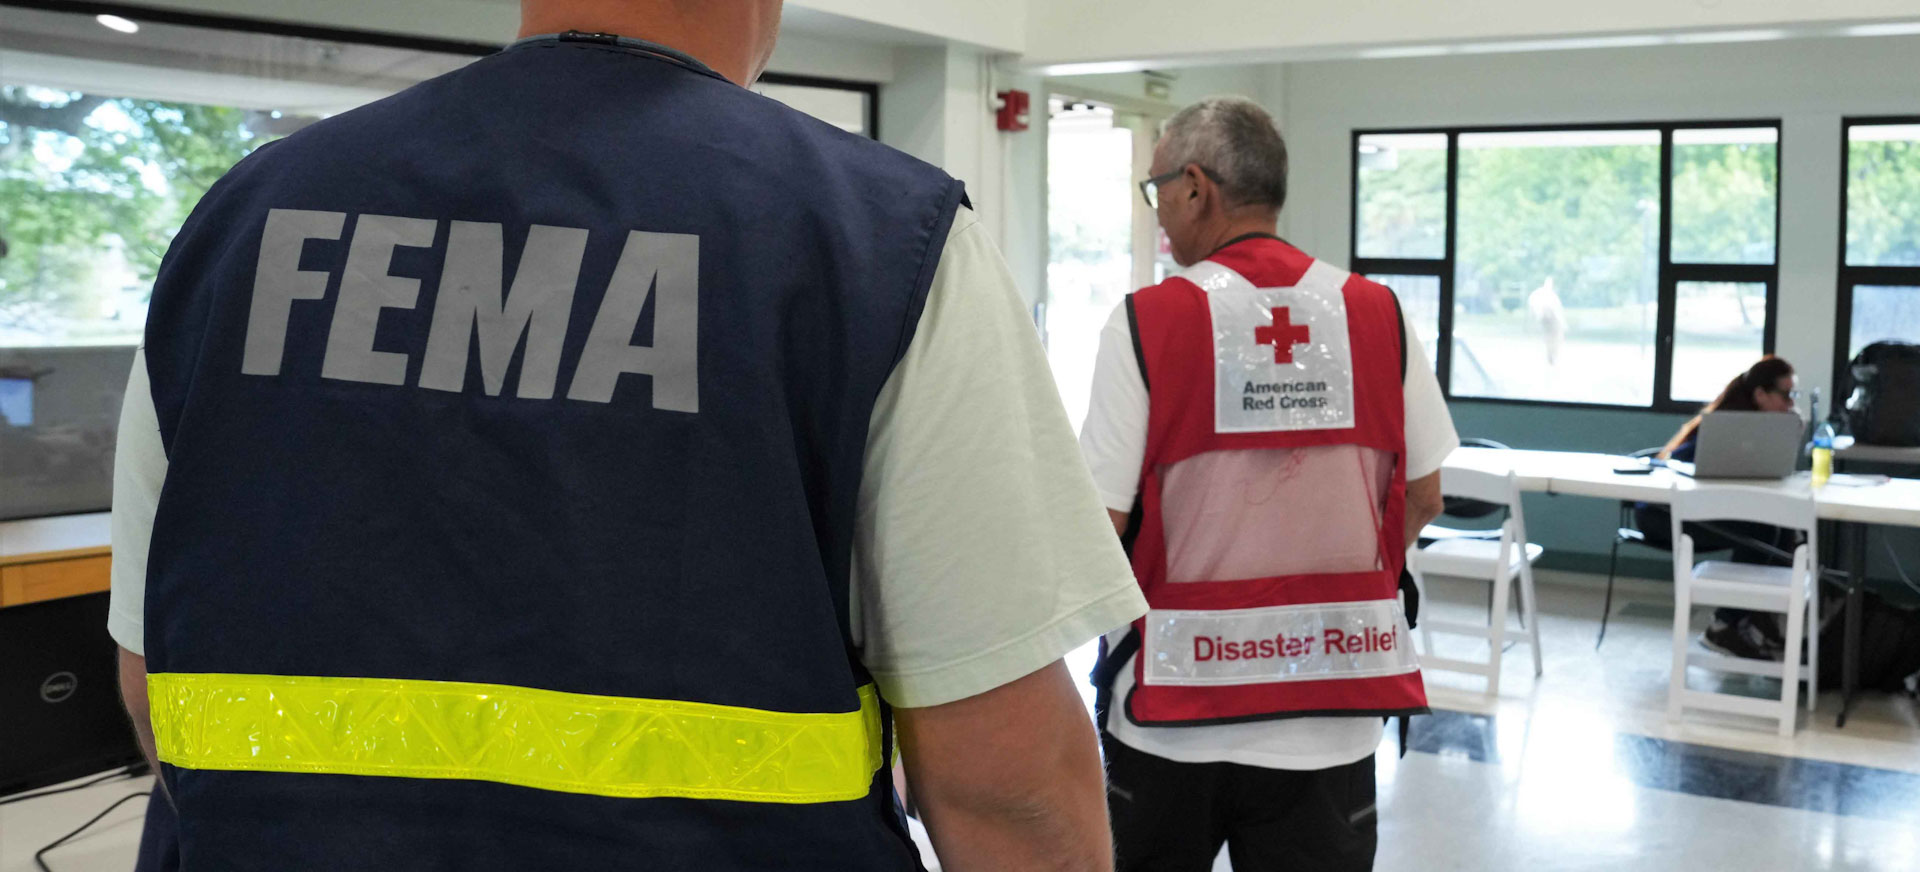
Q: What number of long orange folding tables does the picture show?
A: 0